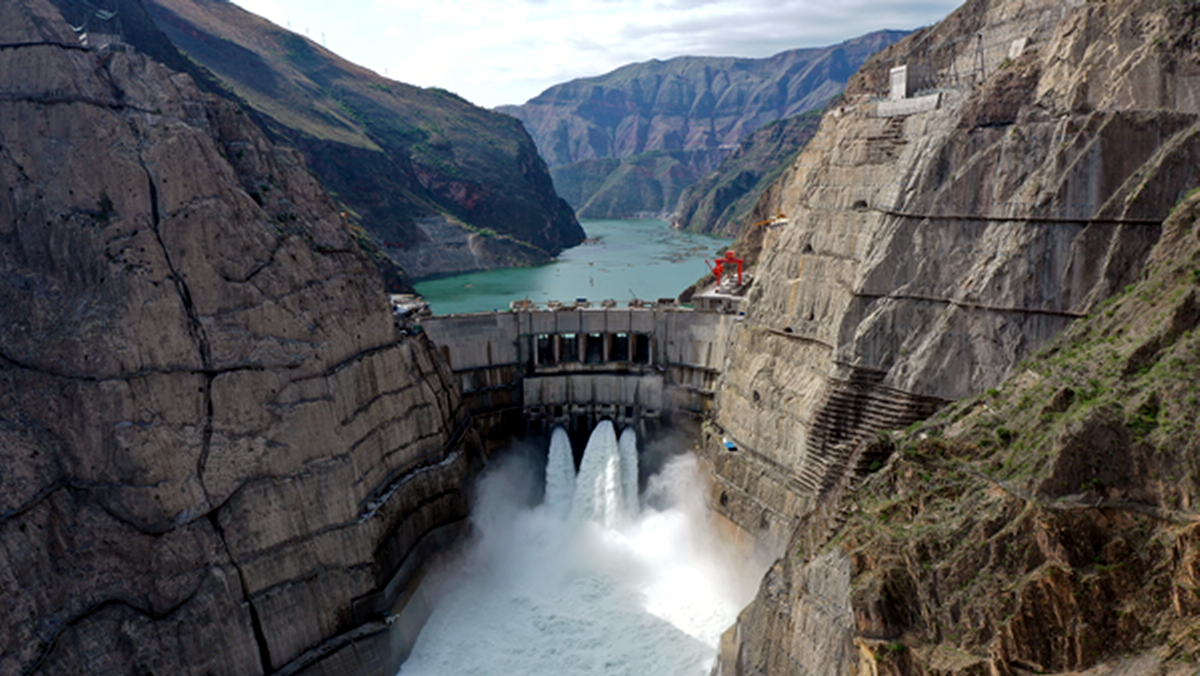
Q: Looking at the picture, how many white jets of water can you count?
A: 3